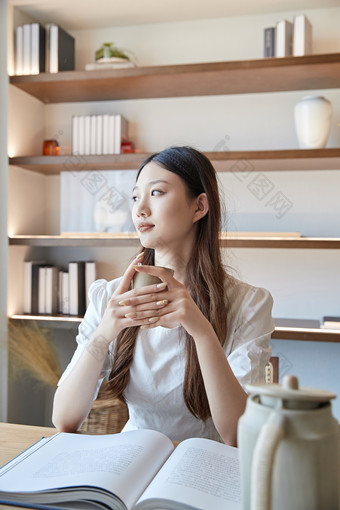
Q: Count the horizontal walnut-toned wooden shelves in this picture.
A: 4